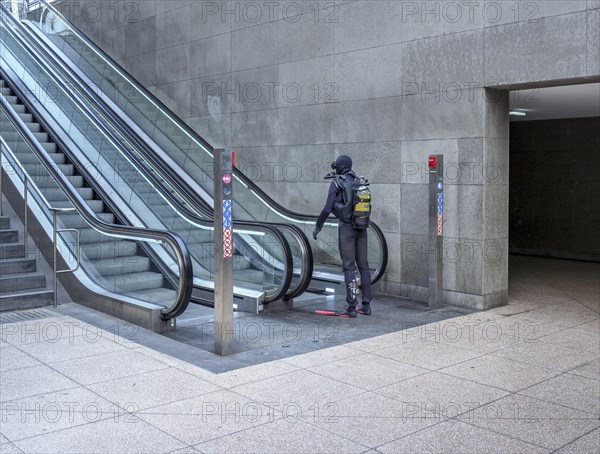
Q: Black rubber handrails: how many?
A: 4